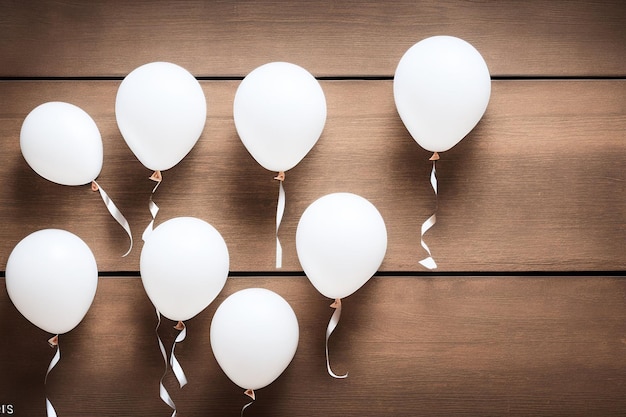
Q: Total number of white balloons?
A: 8